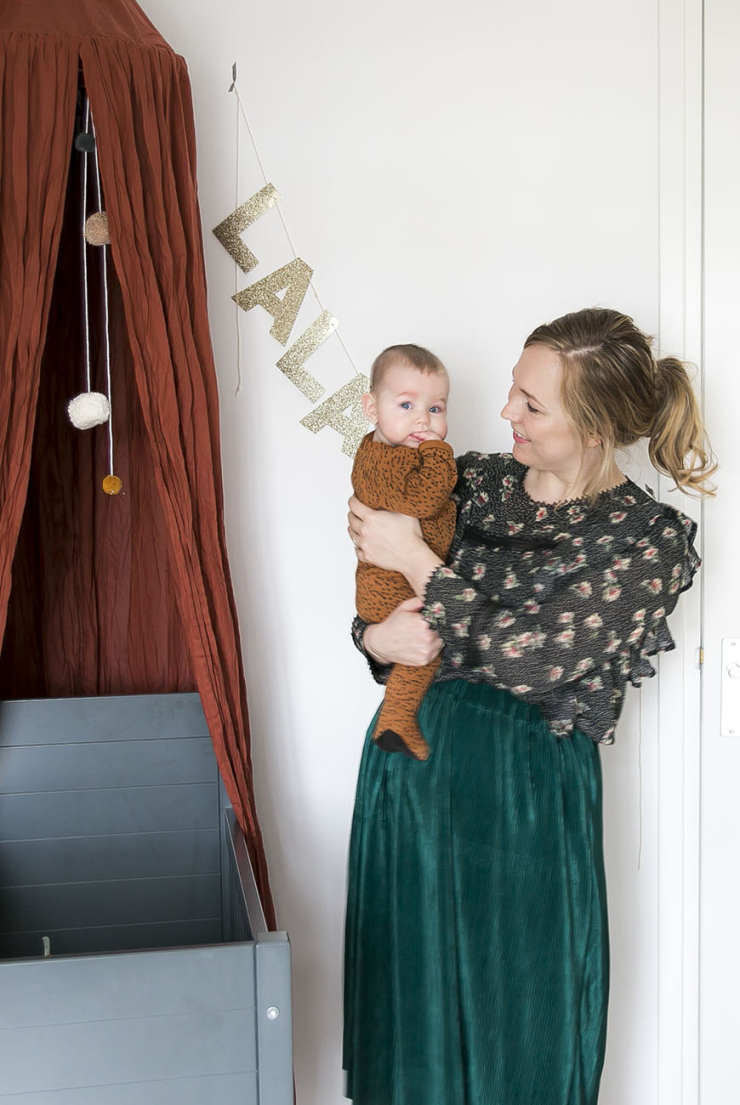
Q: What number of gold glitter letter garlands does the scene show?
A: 1